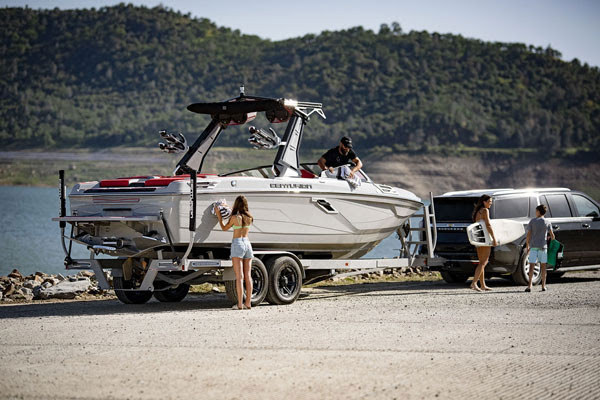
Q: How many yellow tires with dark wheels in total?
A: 0